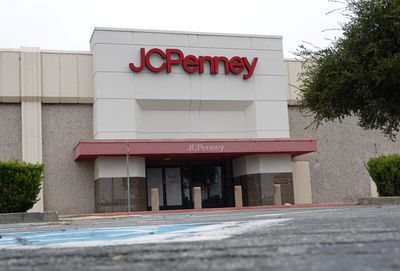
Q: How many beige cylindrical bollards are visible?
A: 4